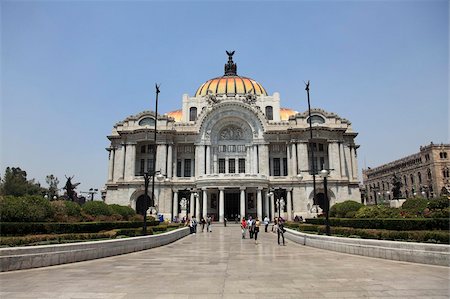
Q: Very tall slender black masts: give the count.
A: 2